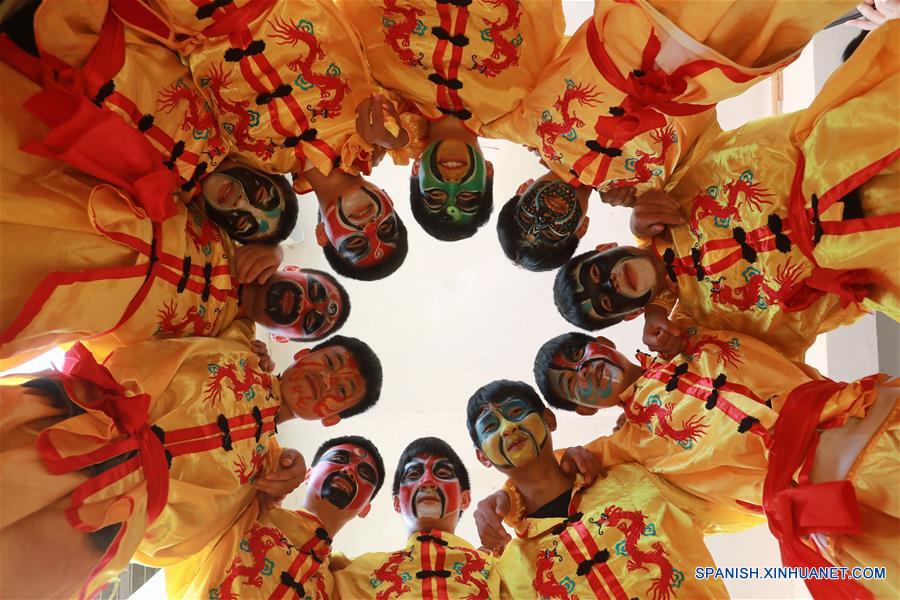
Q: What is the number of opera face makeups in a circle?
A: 11